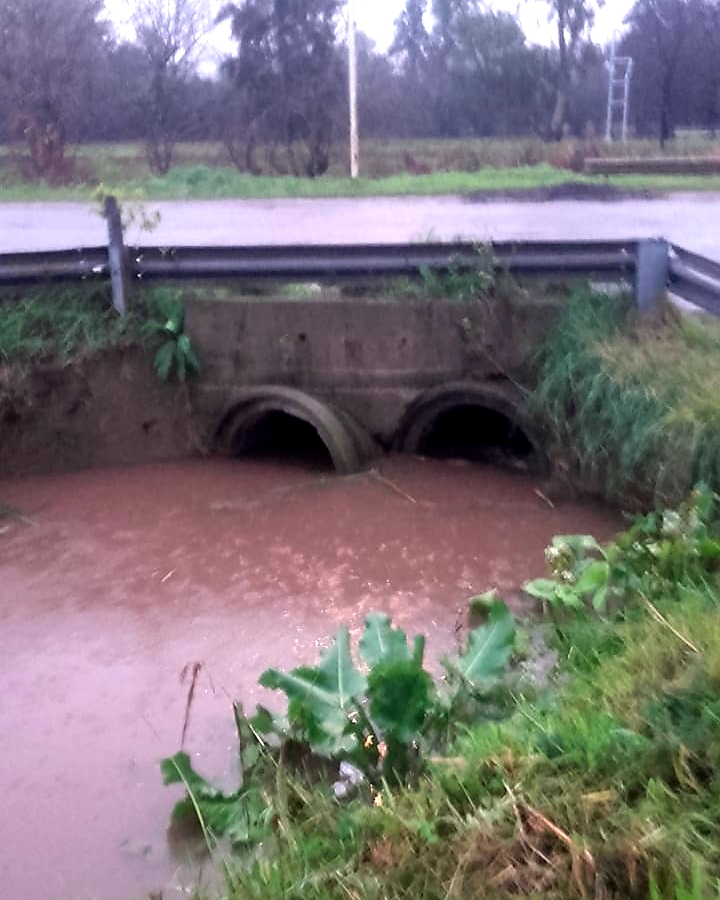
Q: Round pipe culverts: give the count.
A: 2